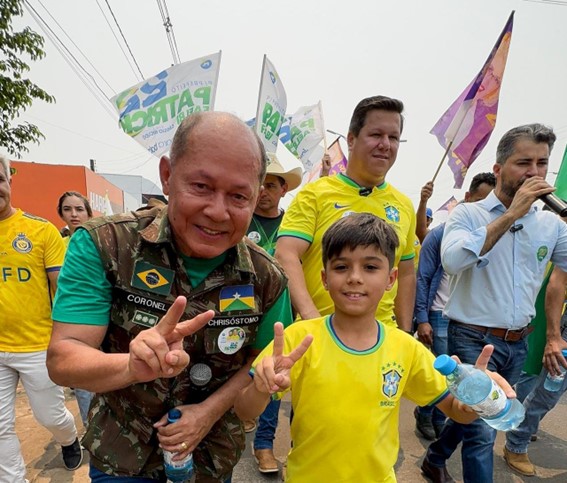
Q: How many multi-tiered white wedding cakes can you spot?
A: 0